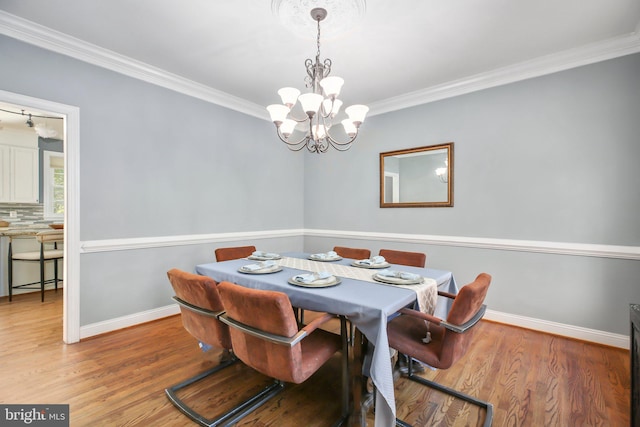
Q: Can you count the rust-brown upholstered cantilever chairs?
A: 6